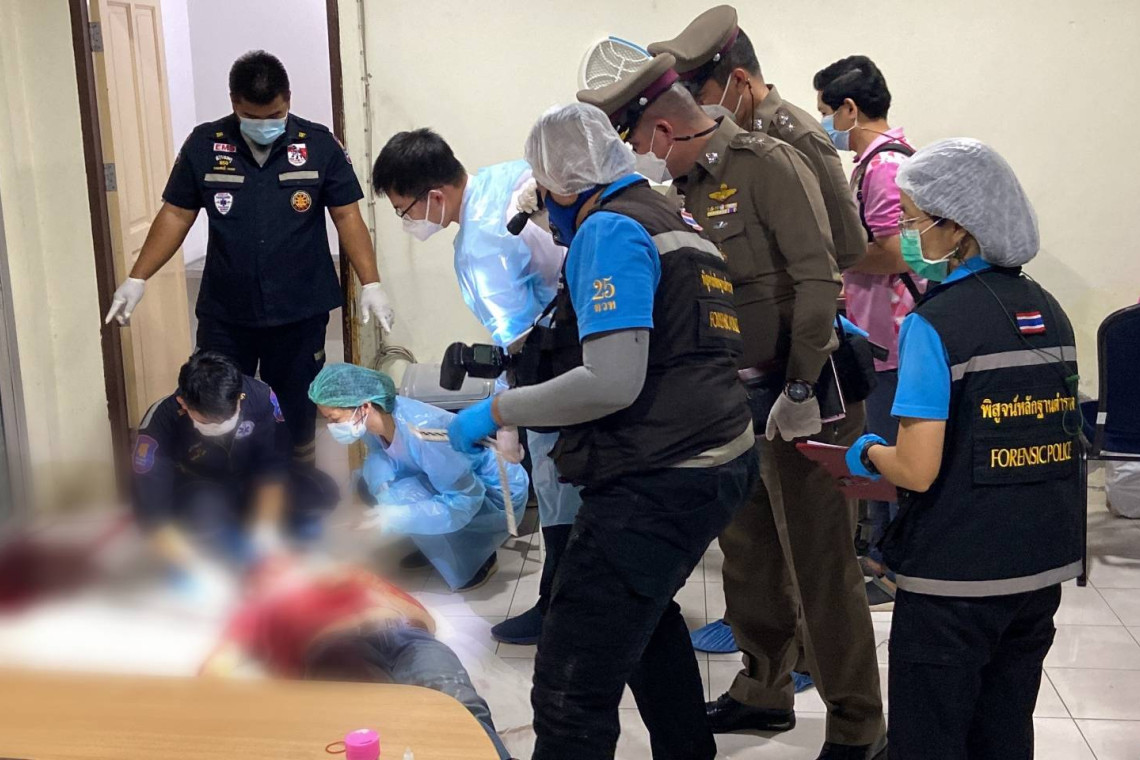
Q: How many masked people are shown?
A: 9